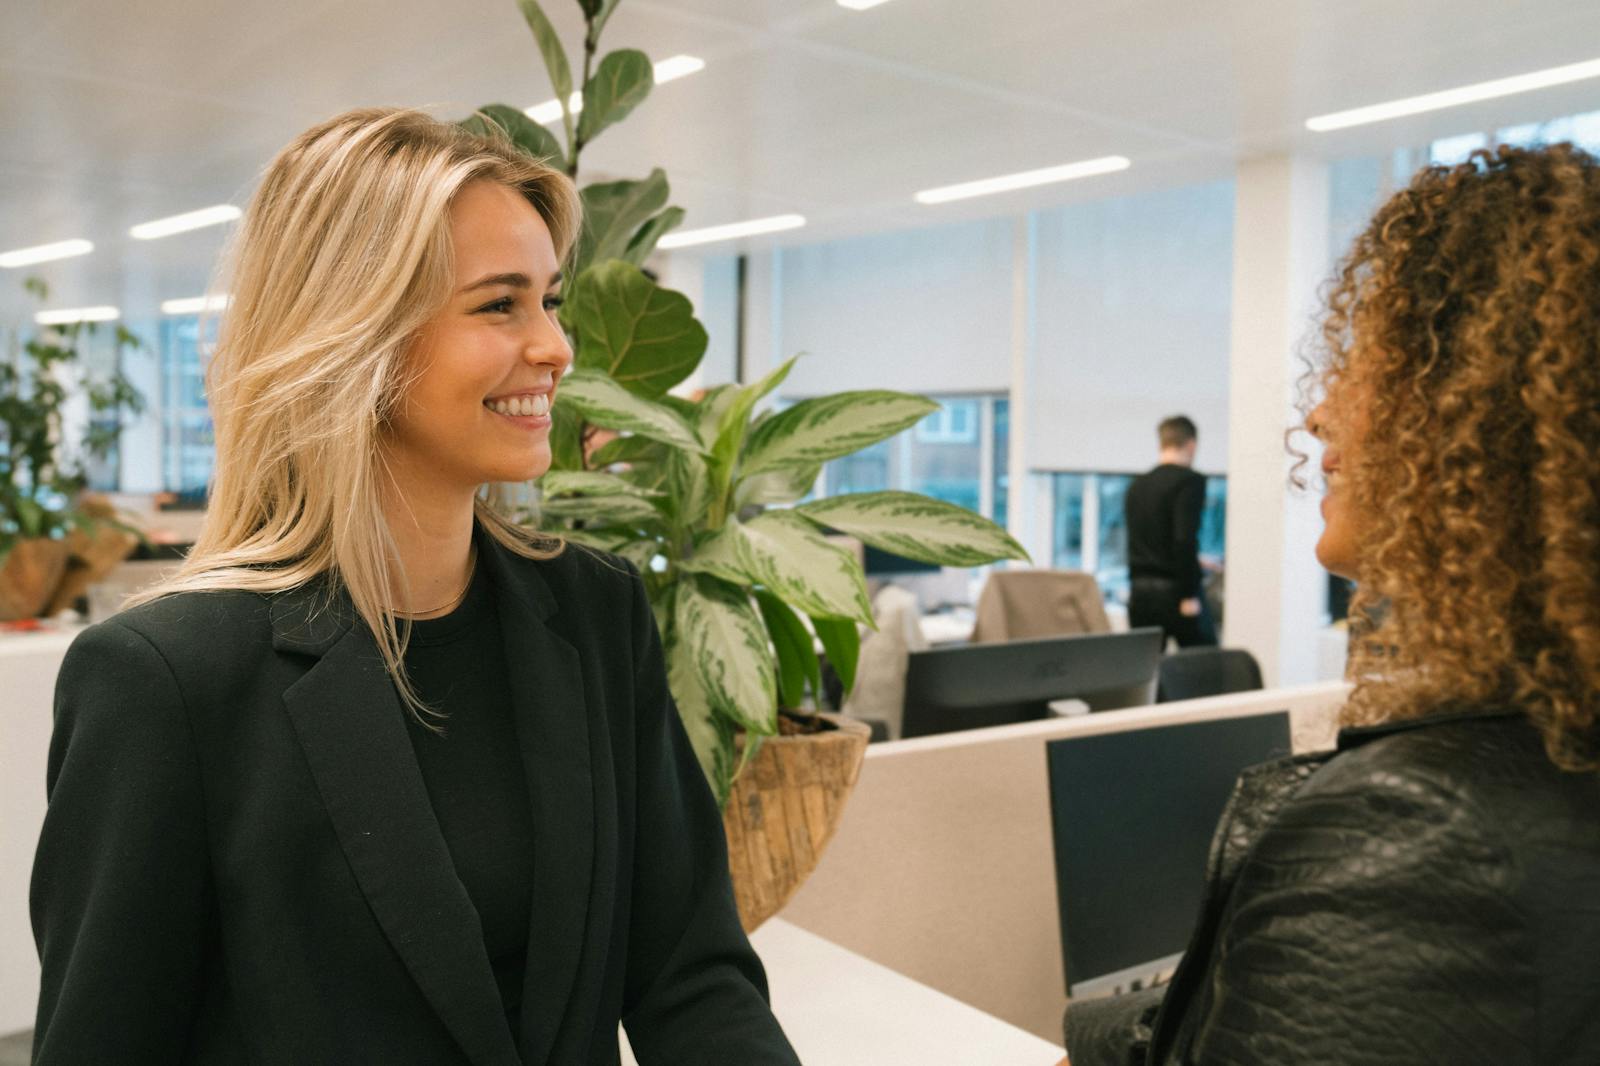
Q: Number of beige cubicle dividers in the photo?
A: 1